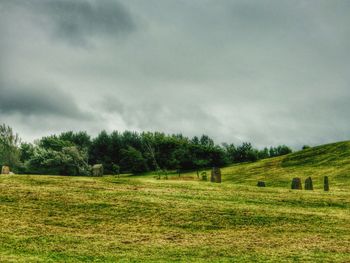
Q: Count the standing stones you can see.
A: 7